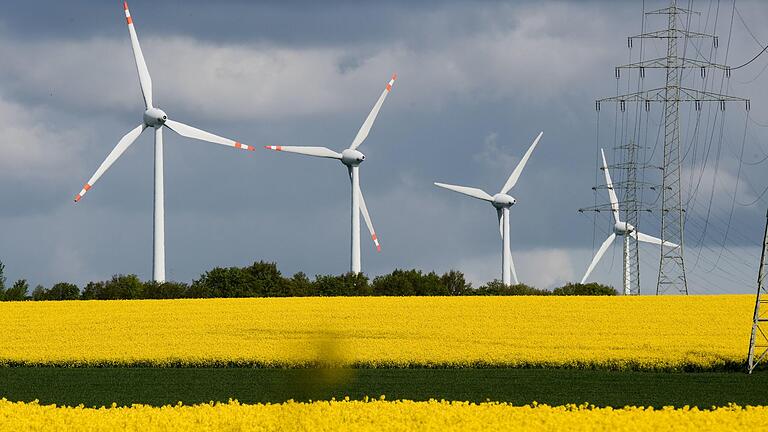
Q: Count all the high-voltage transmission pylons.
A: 3